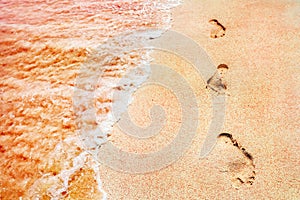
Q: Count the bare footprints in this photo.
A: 3